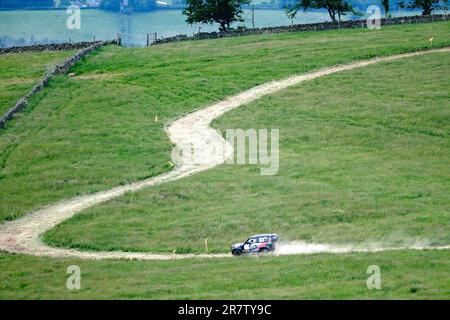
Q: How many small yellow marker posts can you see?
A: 5